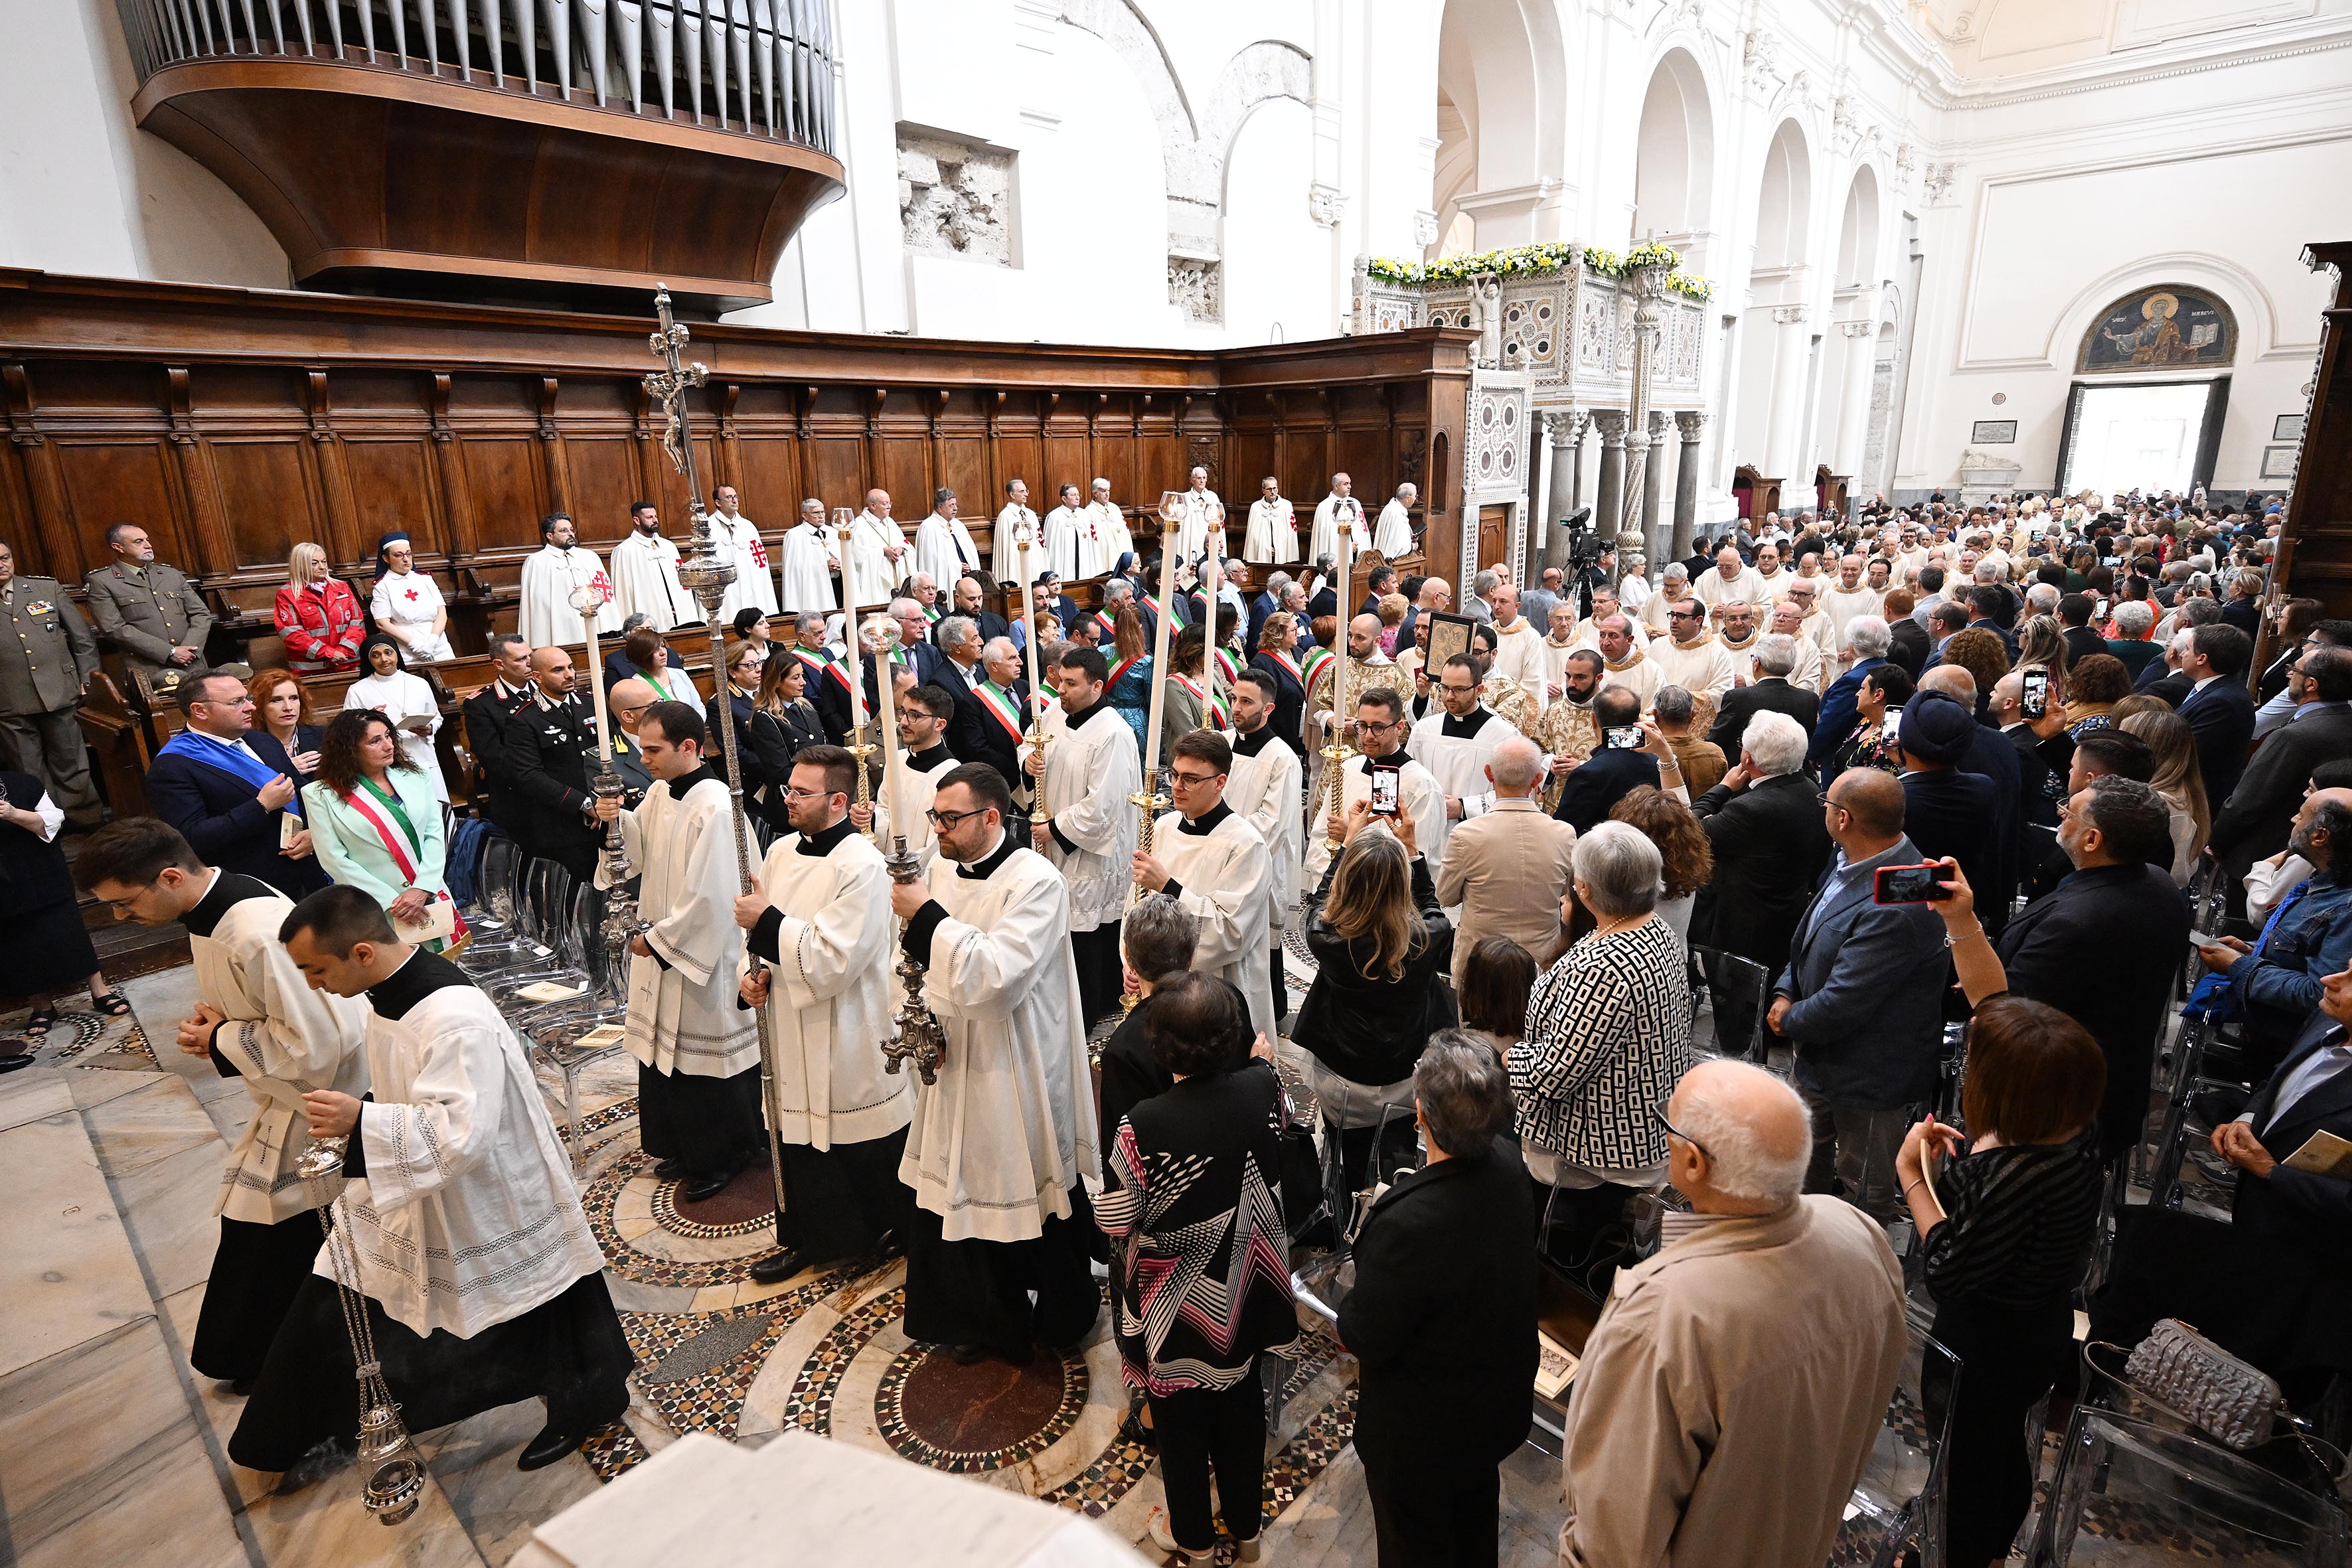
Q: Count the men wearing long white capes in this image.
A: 13